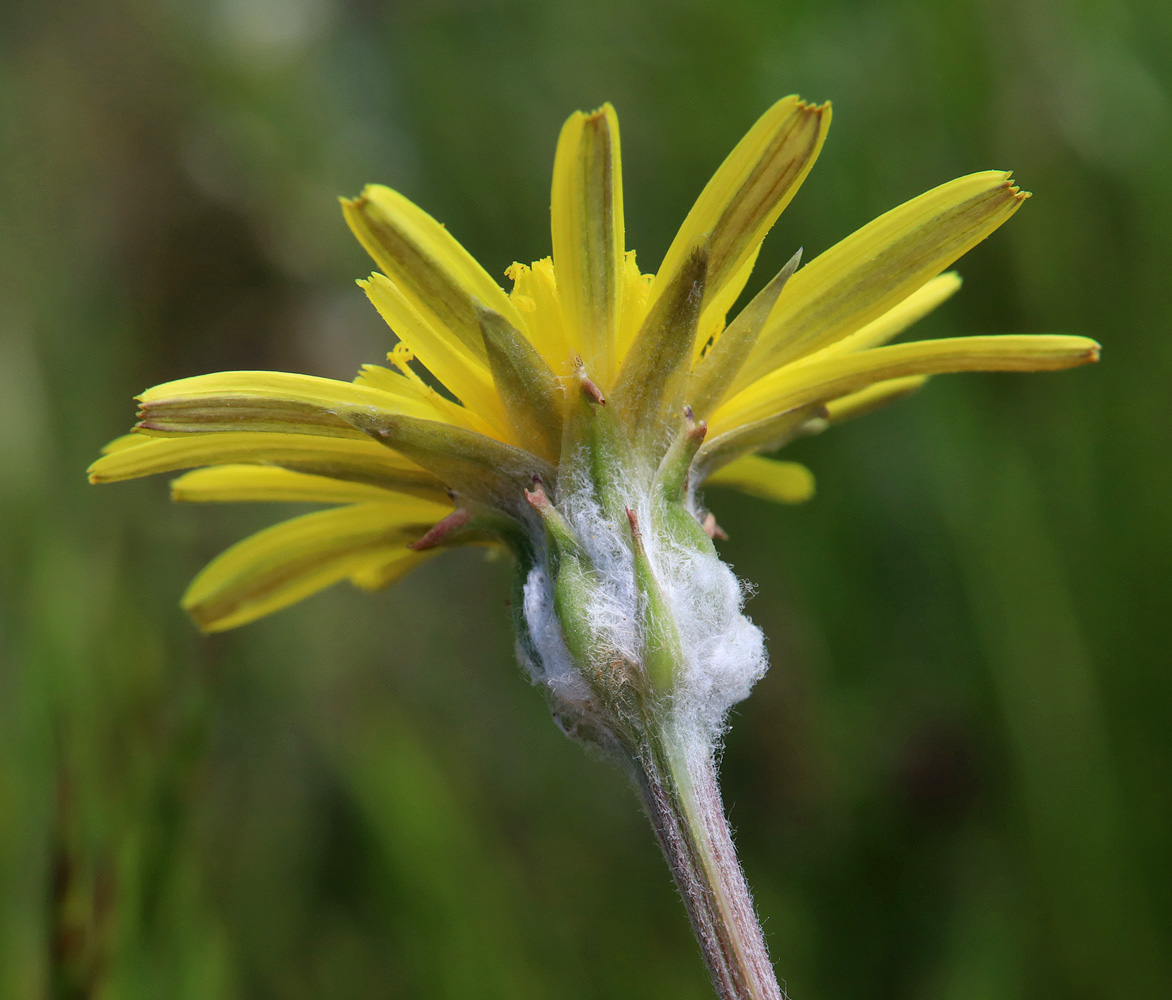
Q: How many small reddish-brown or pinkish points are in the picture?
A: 6